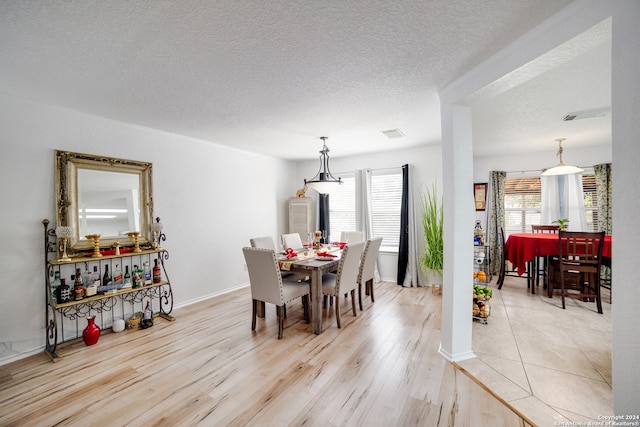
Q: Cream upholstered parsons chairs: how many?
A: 6